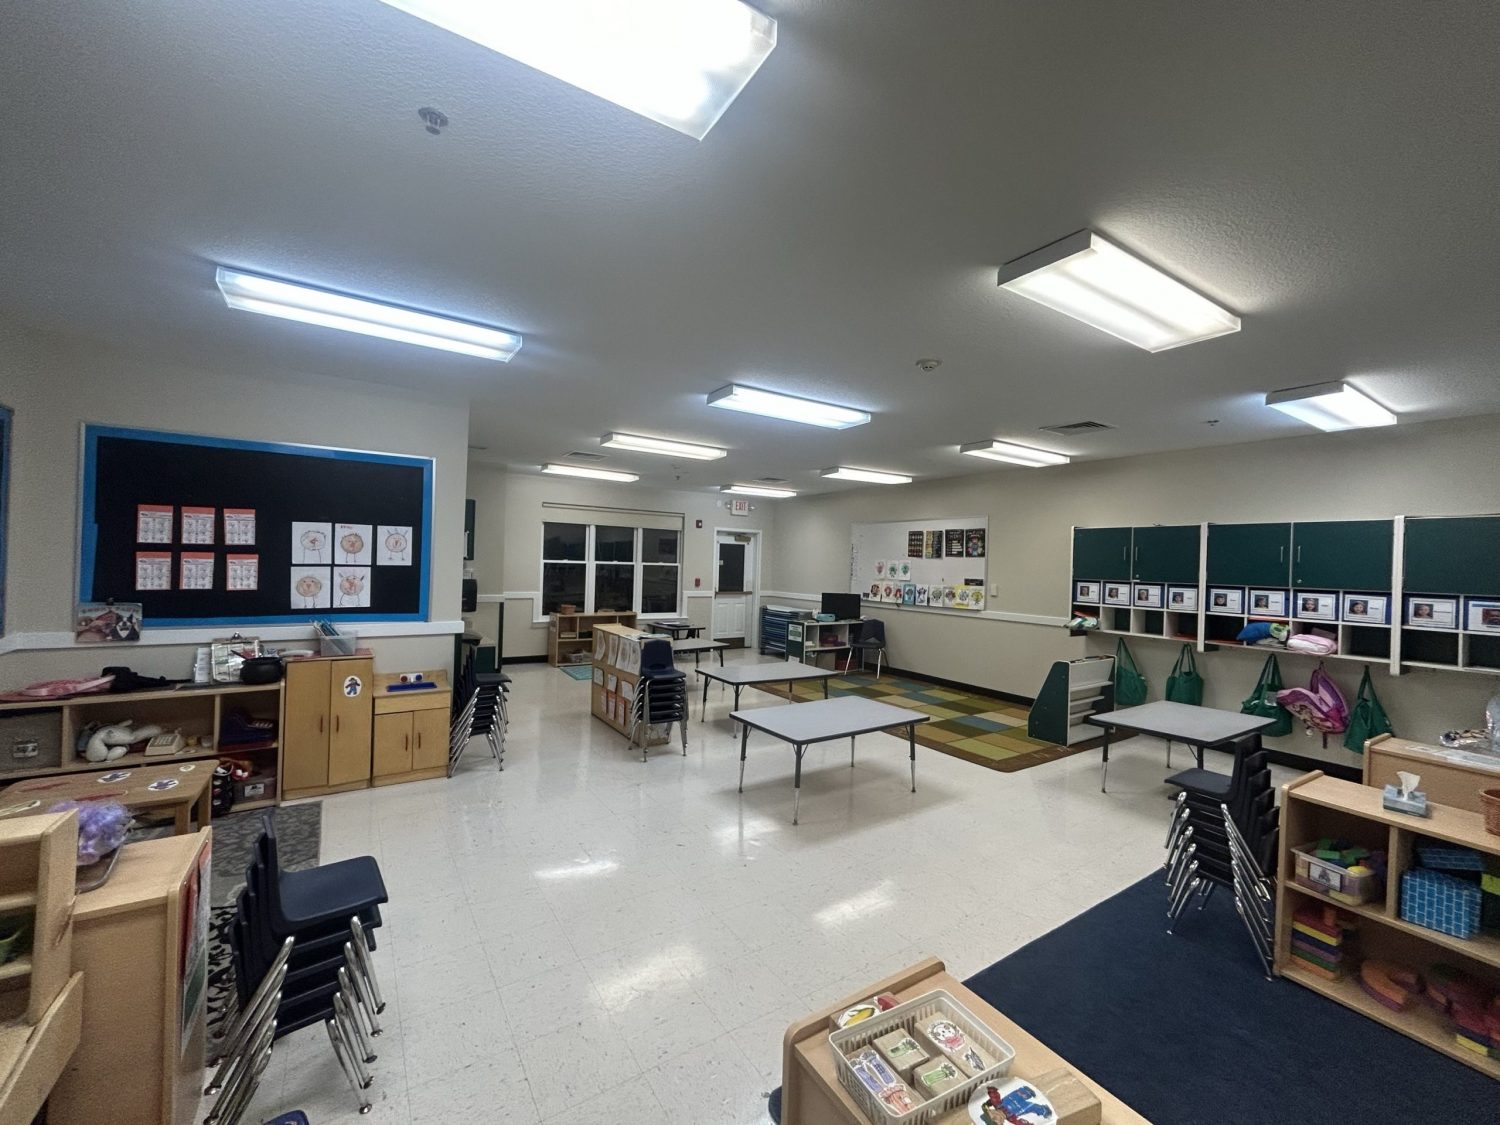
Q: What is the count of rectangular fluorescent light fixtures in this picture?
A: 10